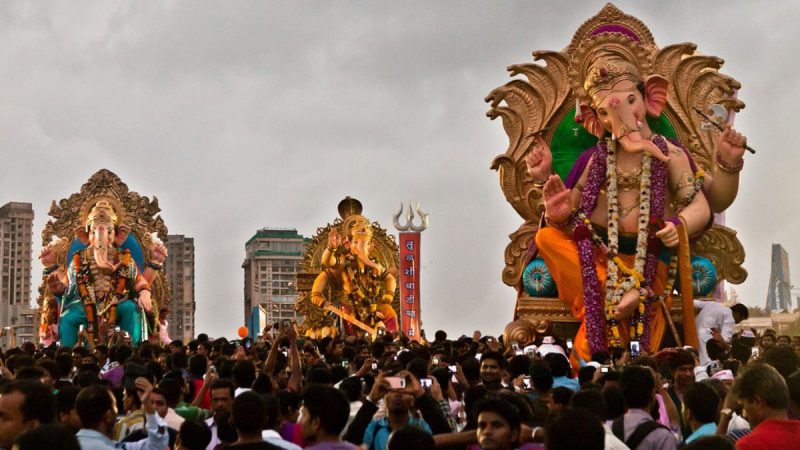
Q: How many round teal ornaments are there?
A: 2